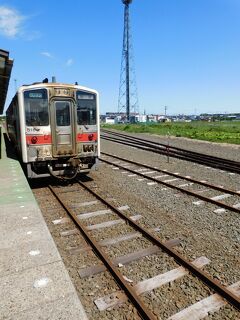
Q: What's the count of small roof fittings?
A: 3